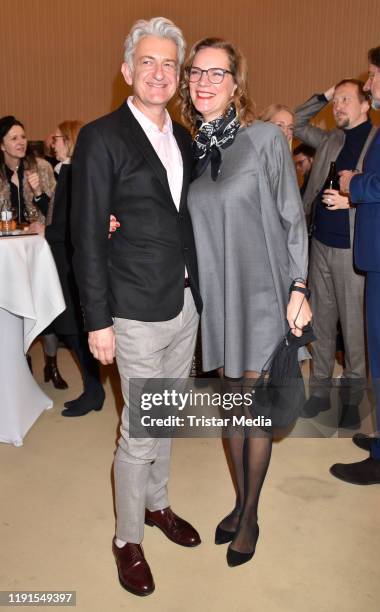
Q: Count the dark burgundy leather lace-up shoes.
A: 2